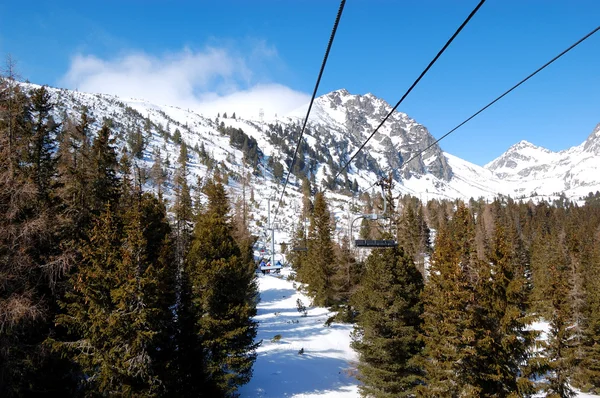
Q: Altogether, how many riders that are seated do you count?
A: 3